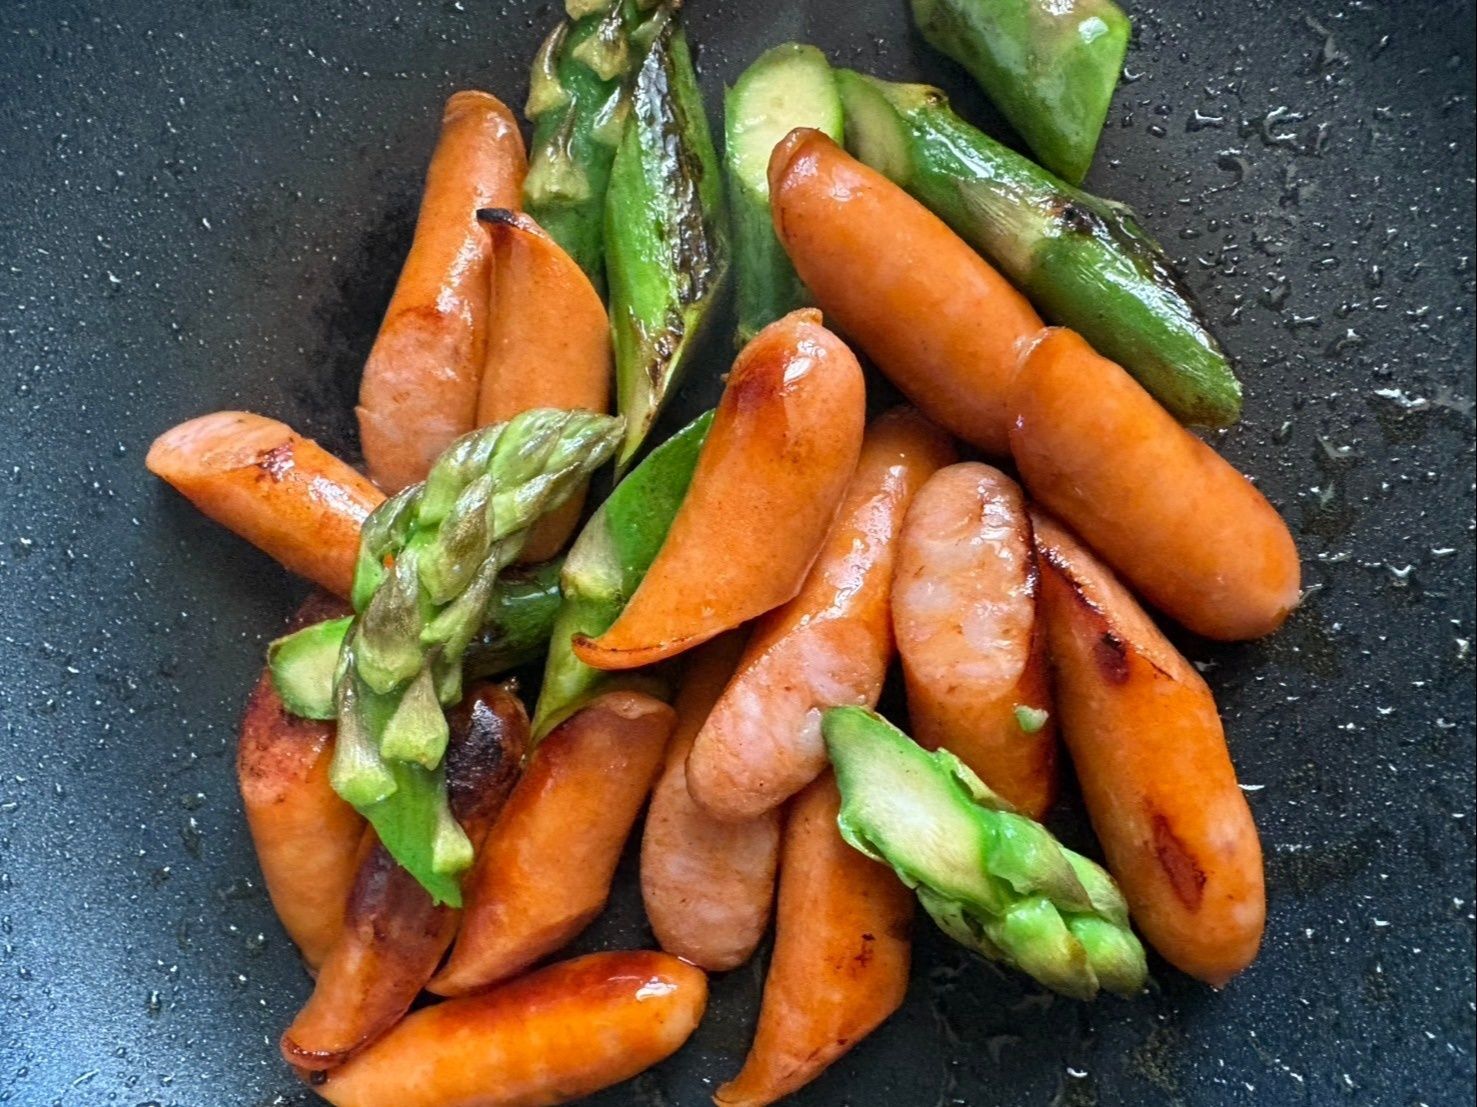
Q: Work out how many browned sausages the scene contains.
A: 15